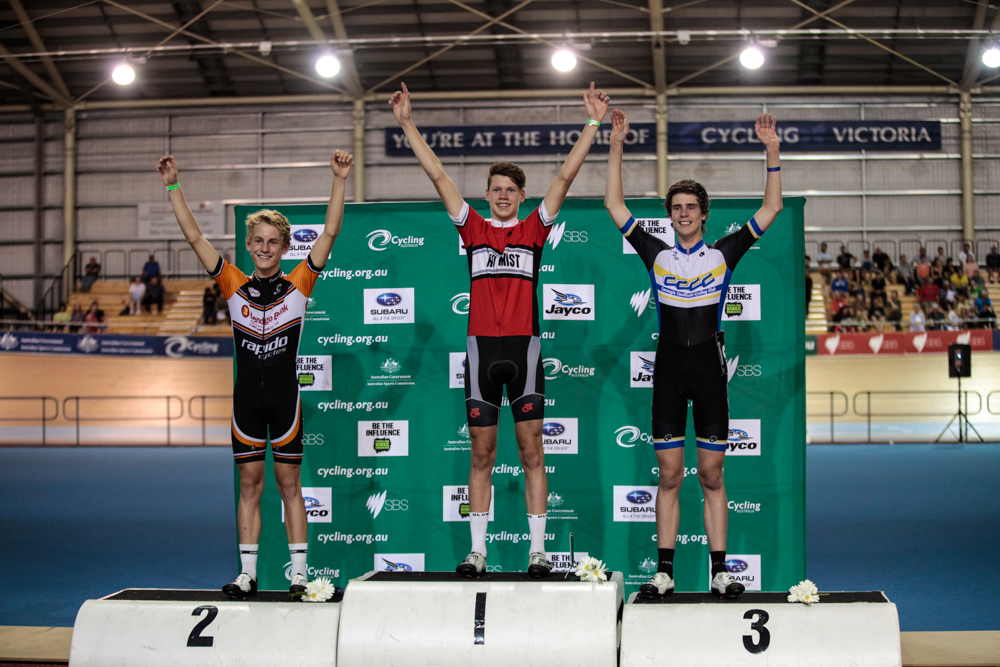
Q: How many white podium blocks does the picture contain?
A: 3